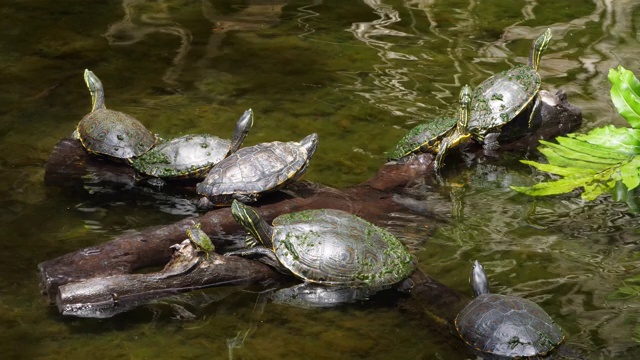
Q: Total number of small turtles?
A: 1